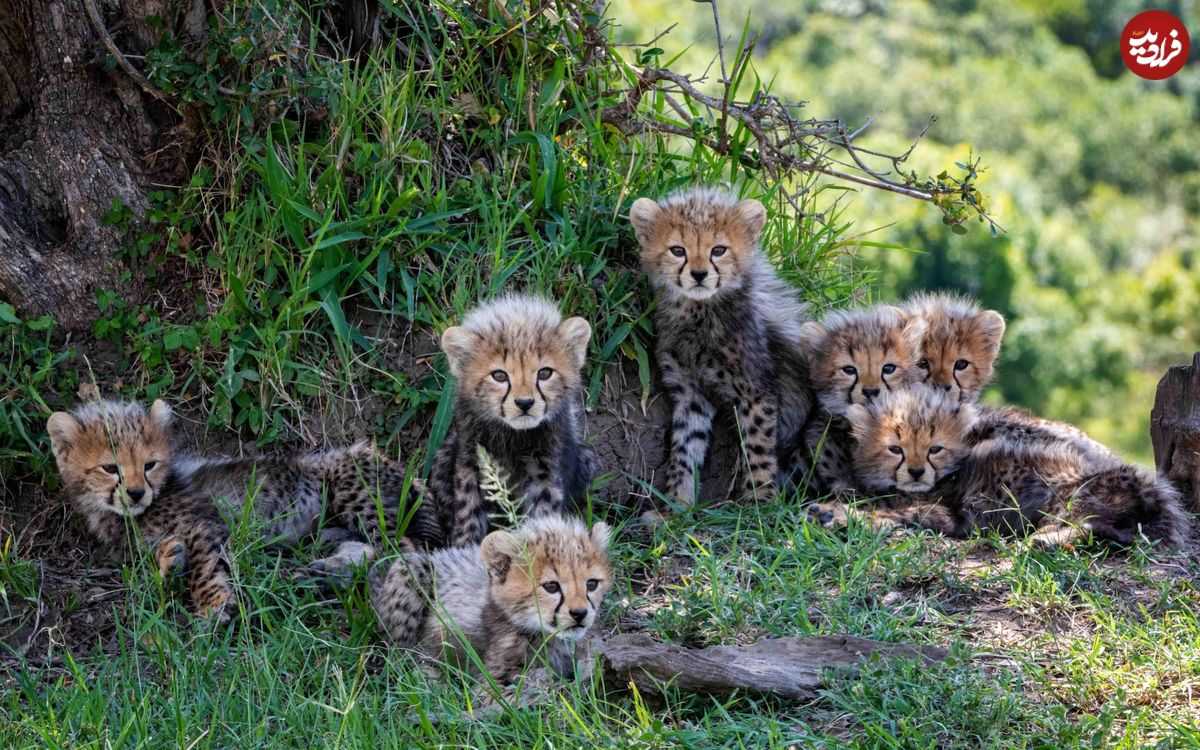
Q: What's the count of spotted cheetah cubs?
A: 7